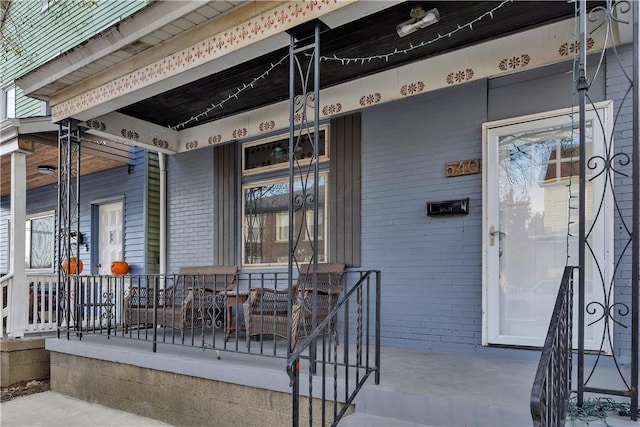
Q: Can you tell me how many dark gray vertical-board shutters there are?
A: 2